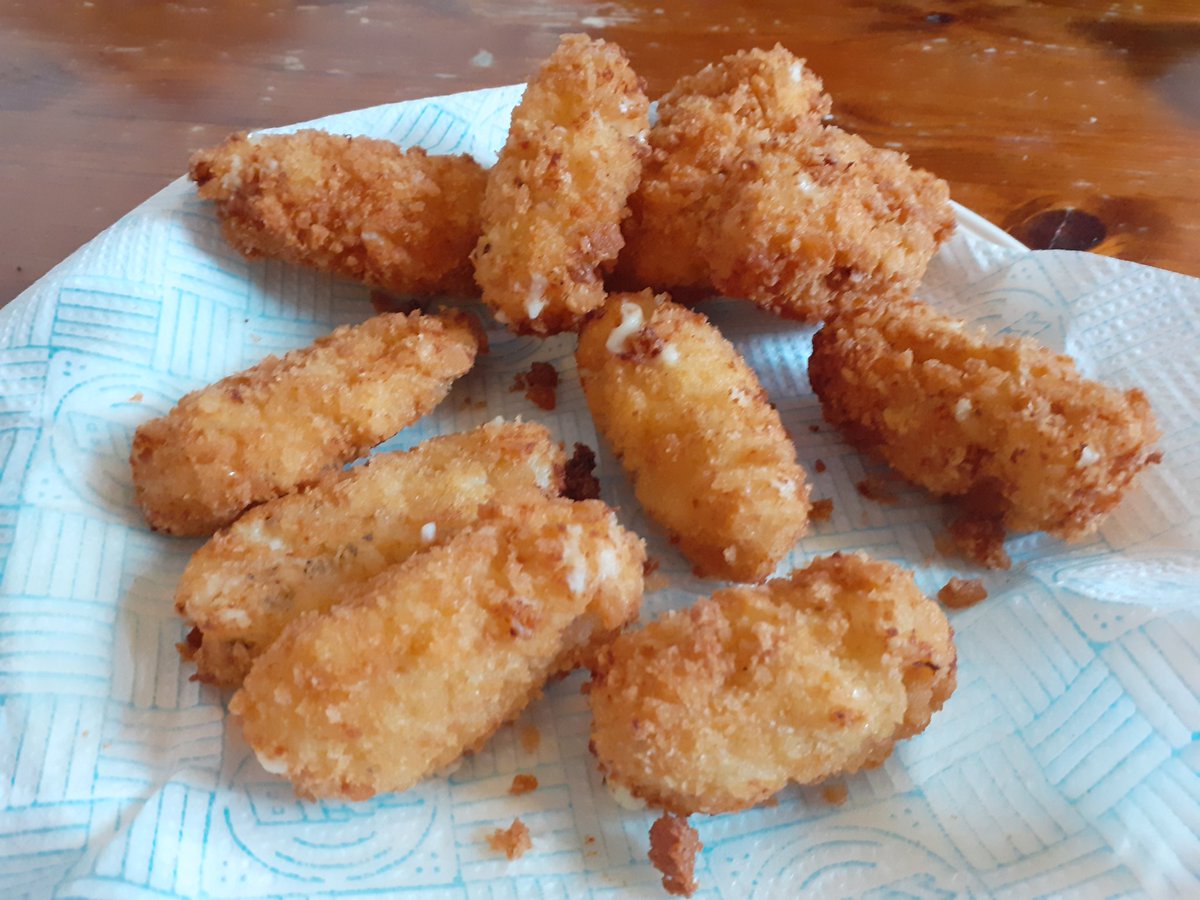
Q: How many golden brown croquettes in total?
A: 10